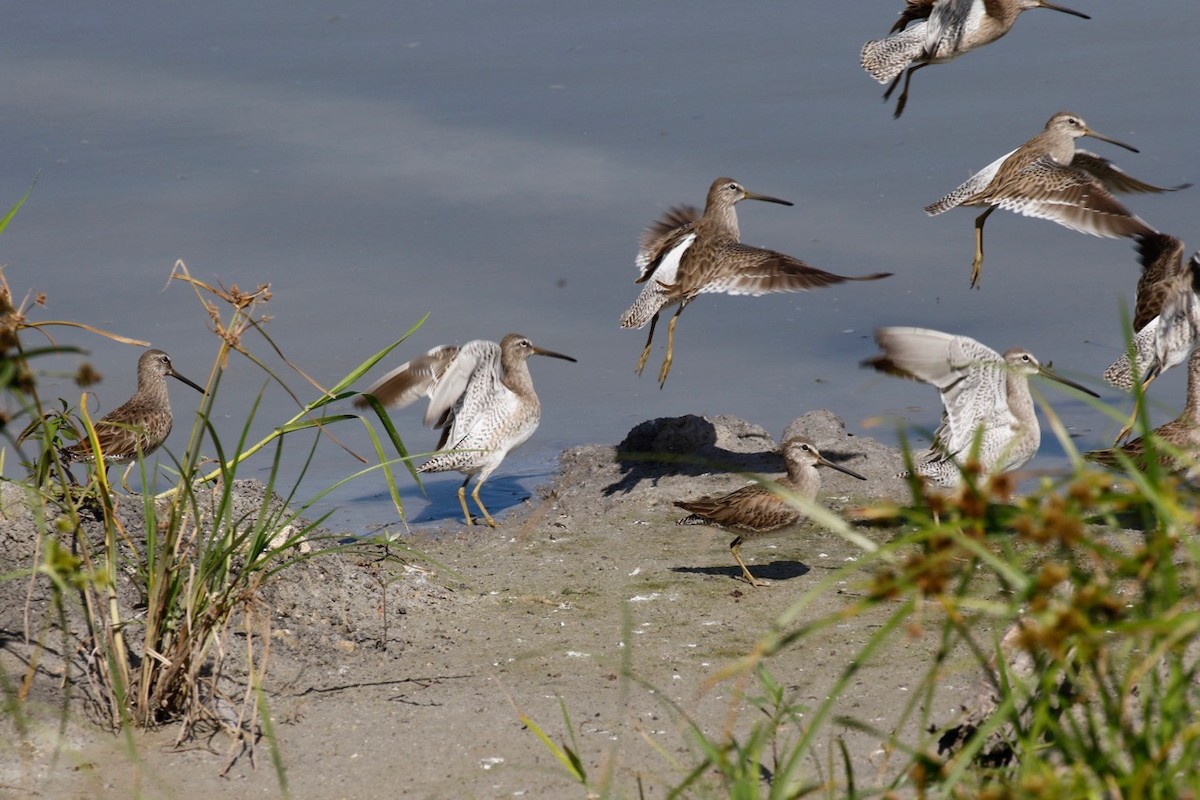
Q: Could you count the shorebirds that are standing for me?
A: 5